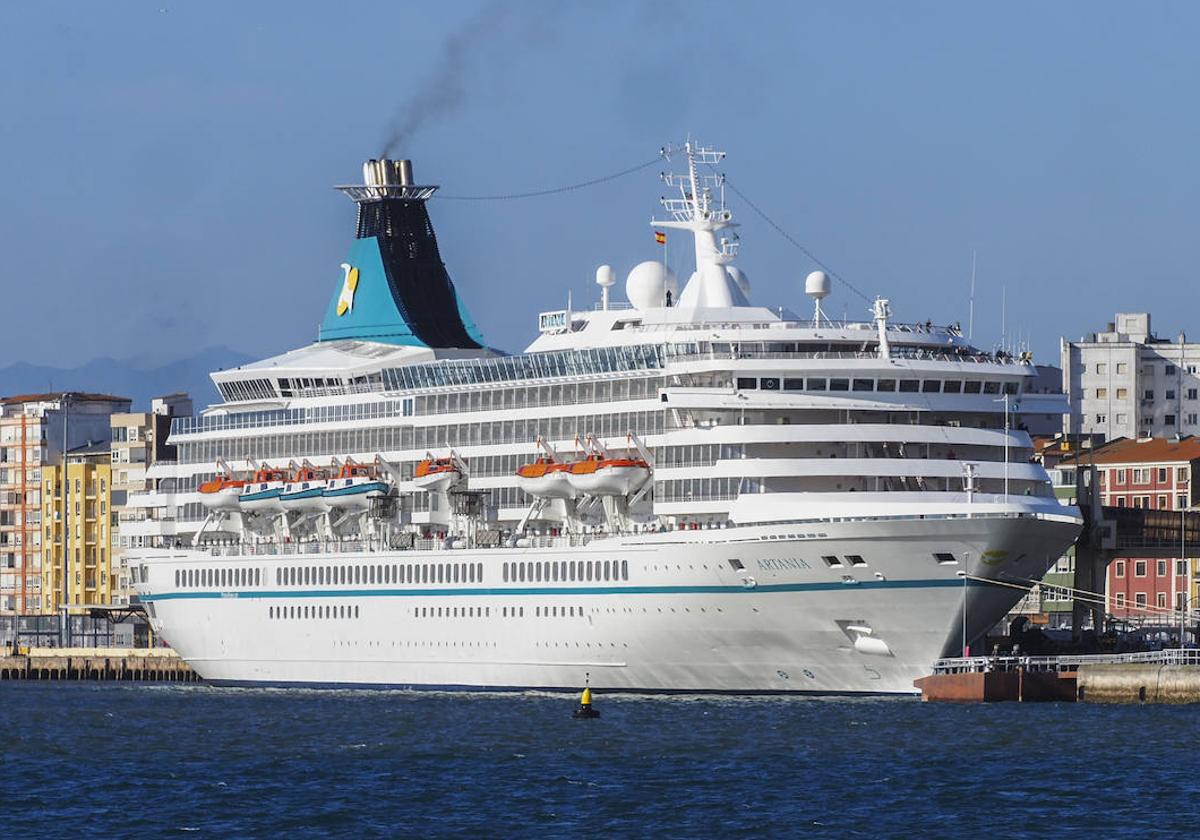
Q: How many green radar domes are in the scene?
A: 0